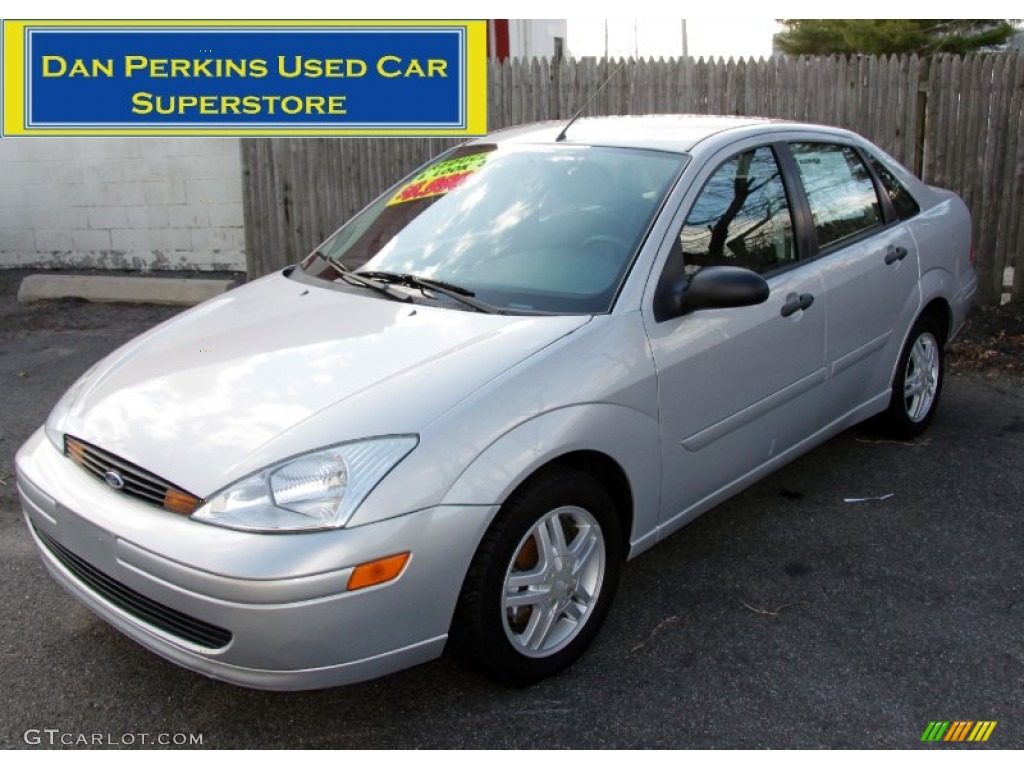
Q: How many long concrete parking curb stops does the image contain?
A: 1